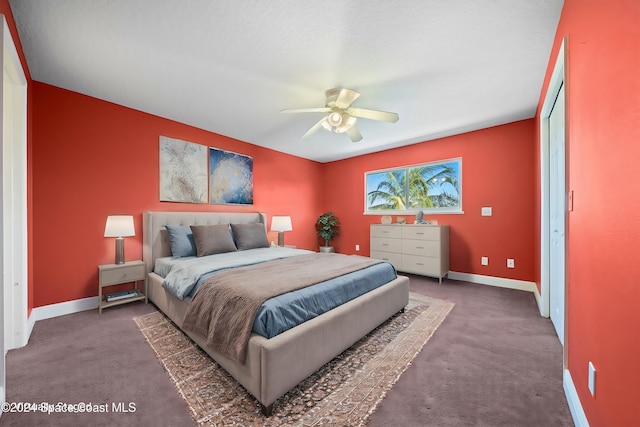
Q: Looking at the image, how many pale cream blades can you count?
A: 5